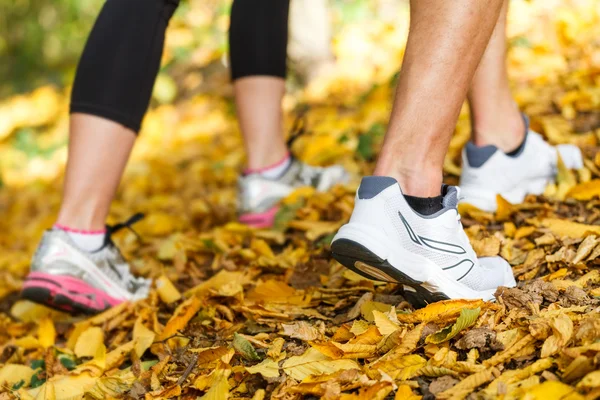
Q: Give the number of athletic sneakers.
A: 4